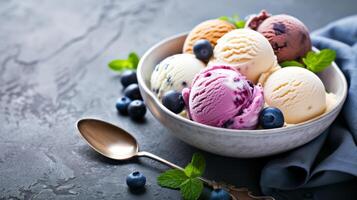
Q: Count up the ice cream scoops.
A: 6